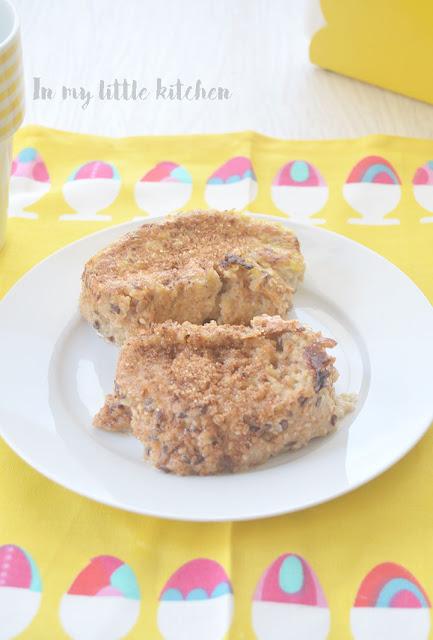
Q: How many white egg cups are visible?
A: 12